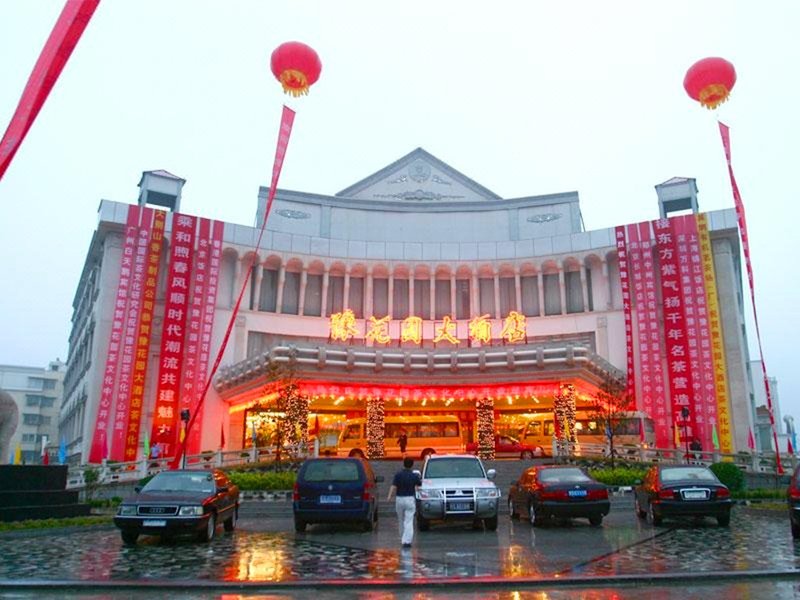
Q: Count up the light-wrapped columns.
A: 4